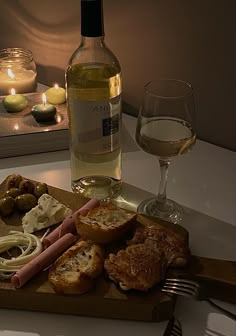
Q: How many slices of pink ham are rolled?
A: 2